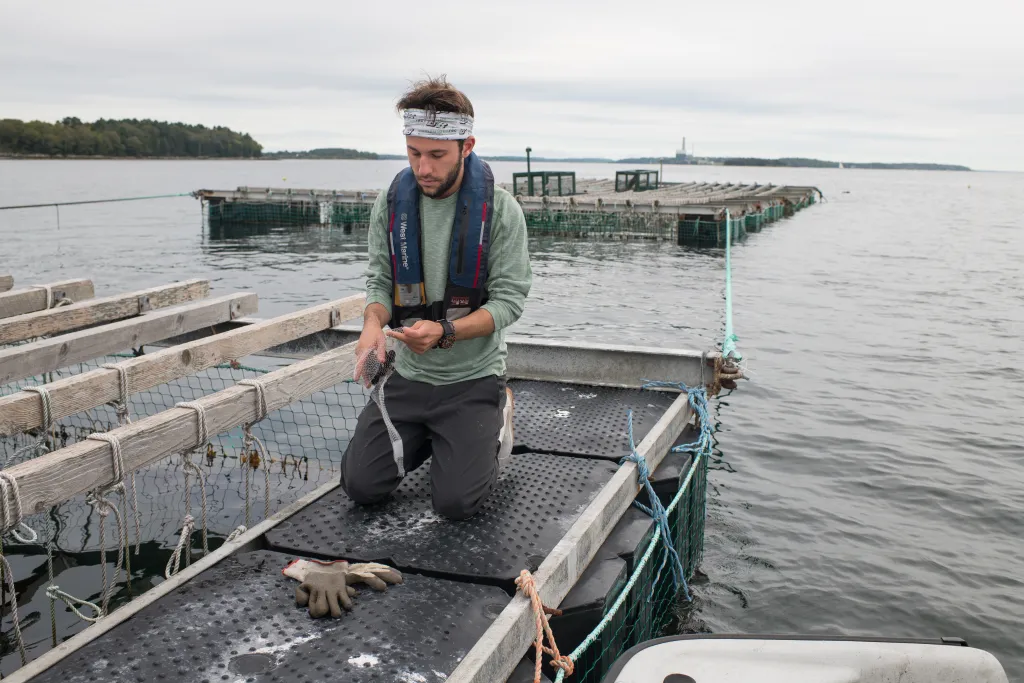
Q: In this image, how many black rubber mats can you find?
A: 3